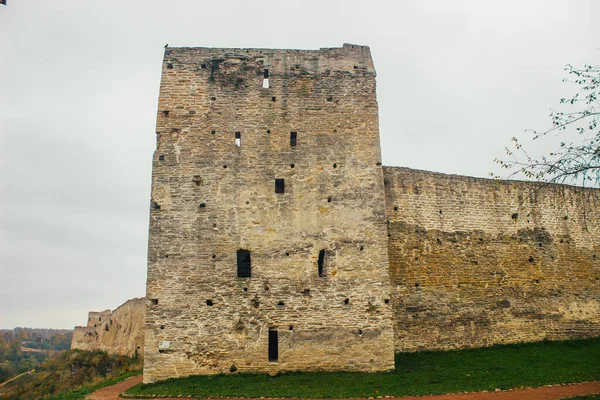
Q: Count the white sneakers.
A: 0